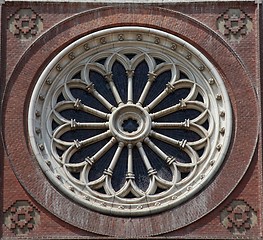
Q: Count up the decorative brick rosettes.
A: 4